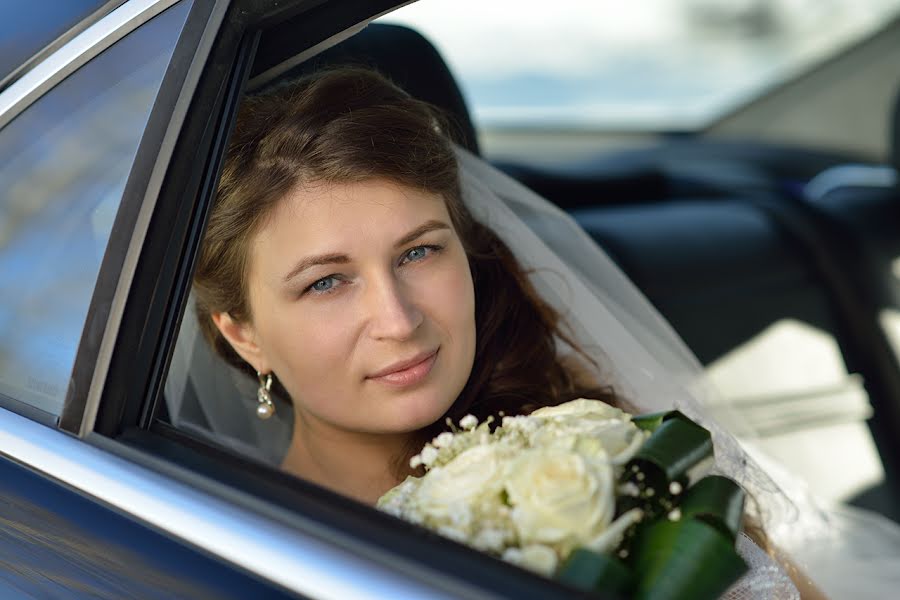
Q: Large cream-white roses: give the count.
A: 3